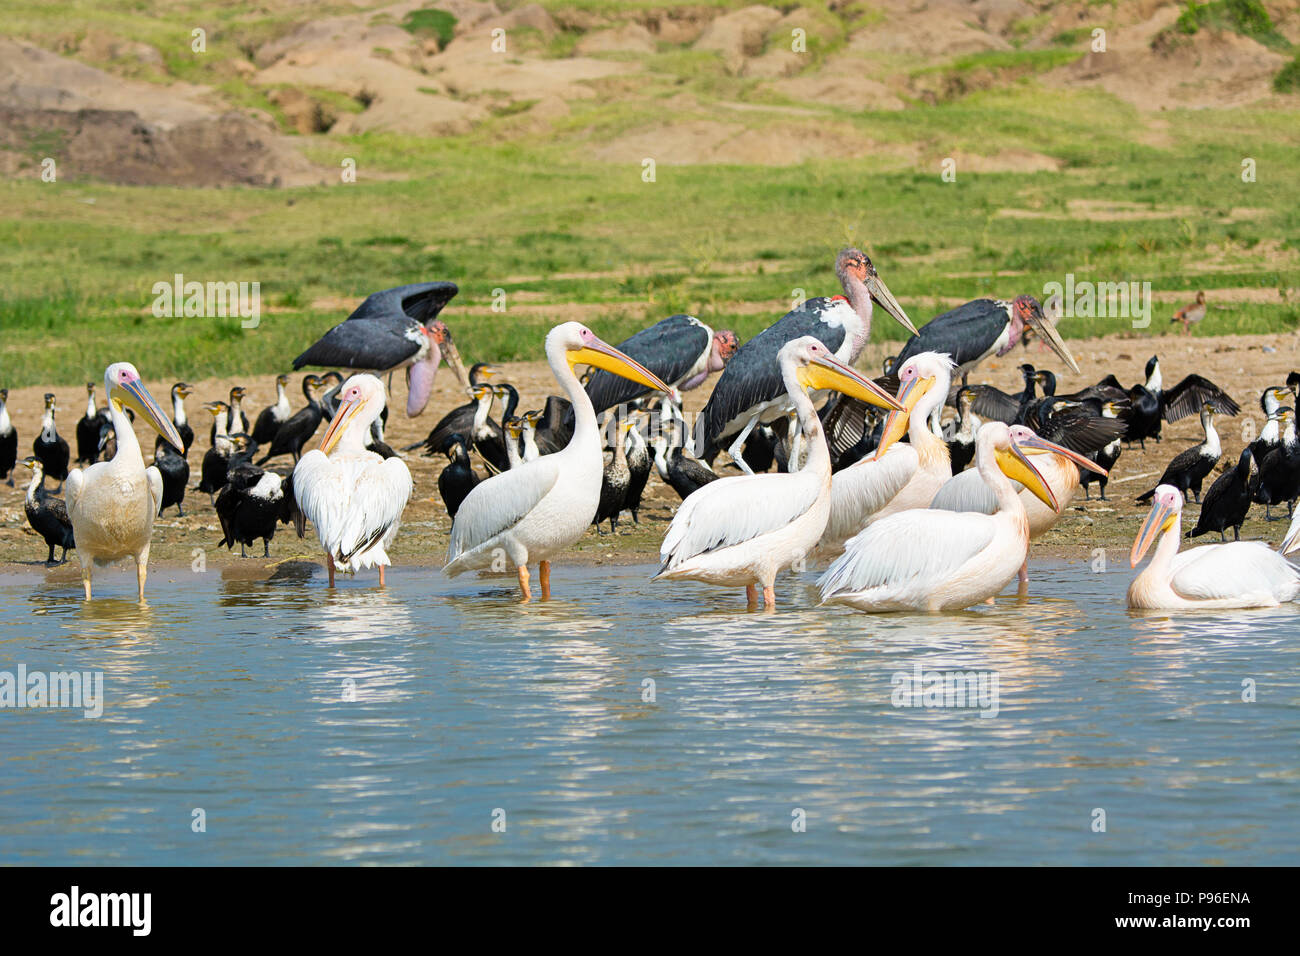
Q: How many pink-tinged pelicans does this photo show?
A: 8